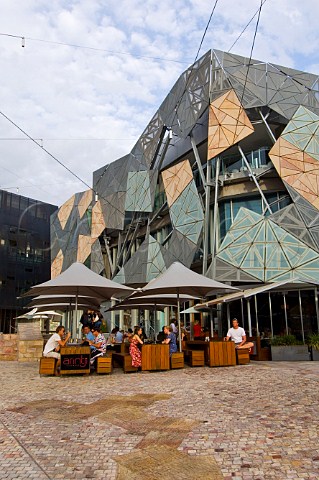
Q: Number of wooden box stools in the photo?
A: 6